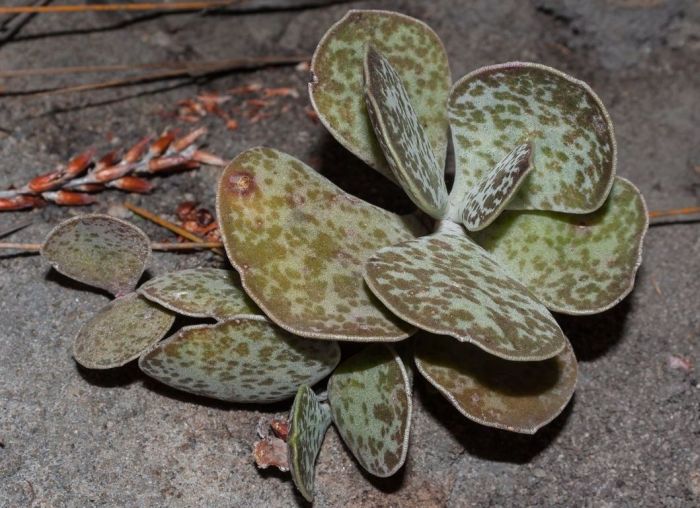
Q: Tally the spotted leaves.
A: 14